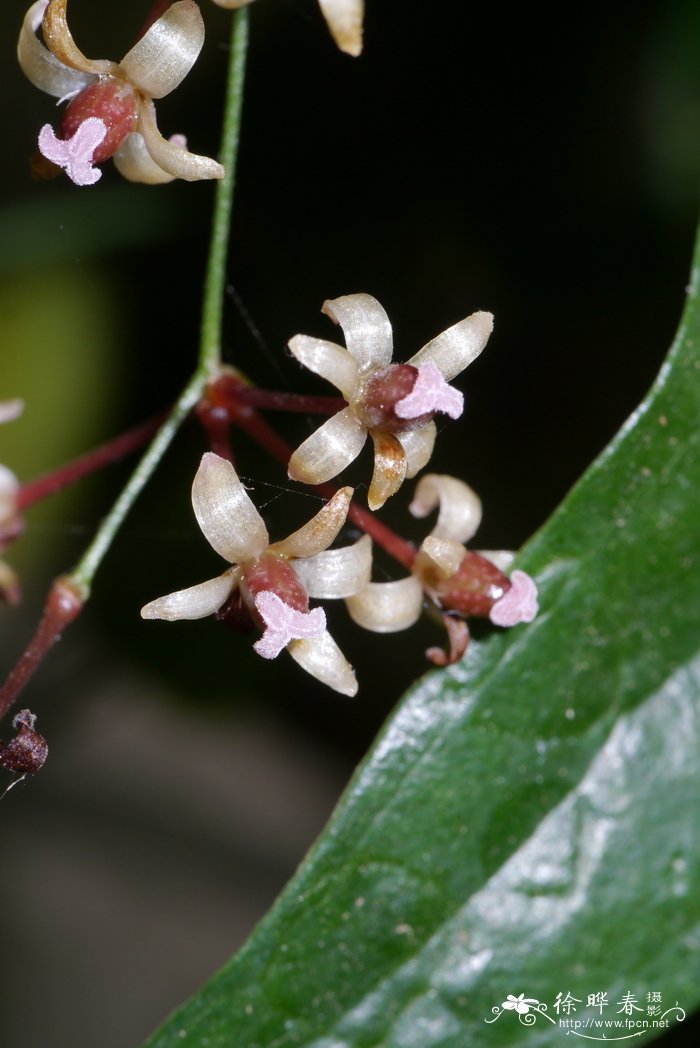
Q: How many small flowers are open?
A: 4